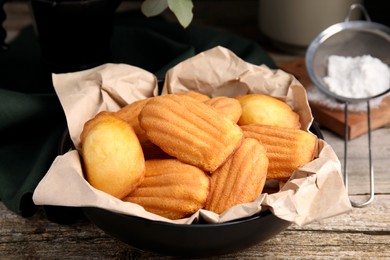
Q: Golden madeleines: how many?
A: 9